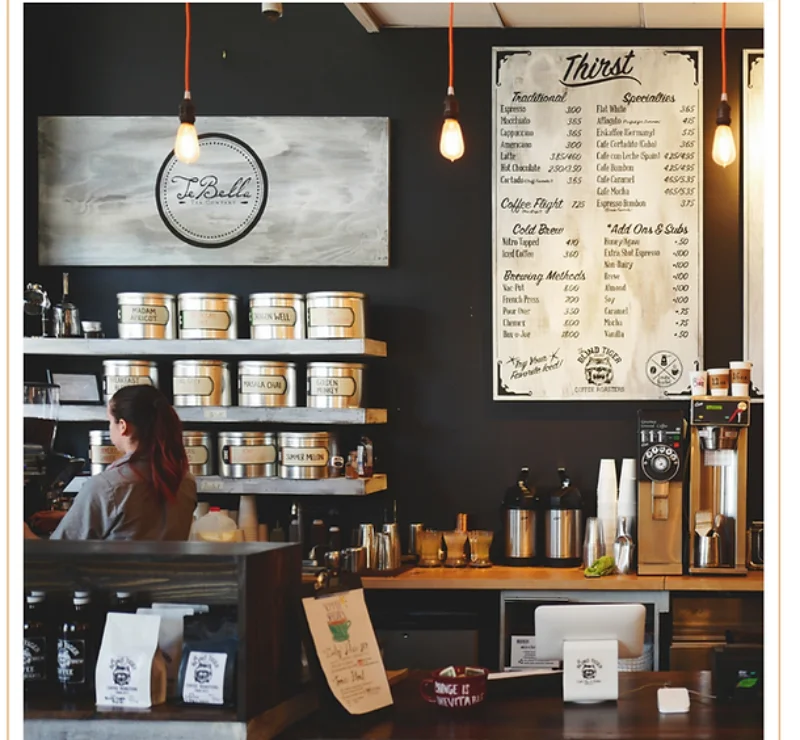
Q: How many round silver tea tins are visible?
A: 12